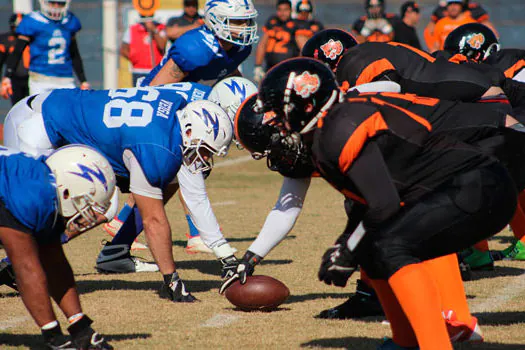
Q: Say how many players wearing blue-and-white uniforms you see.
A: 5